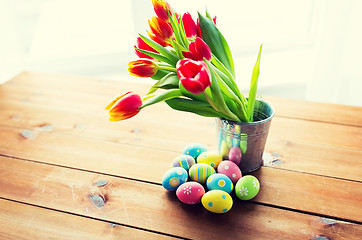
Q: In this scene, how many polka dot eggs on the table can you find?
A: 6